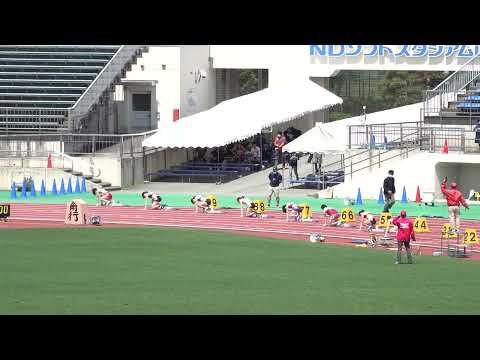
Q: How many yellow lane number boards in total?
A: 8